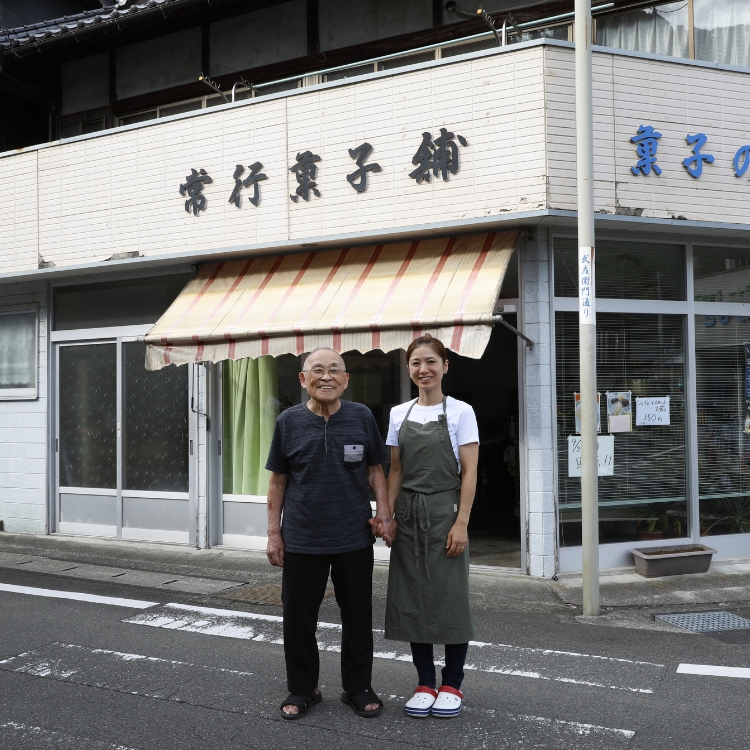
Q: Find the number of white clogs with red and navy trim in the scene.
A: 2